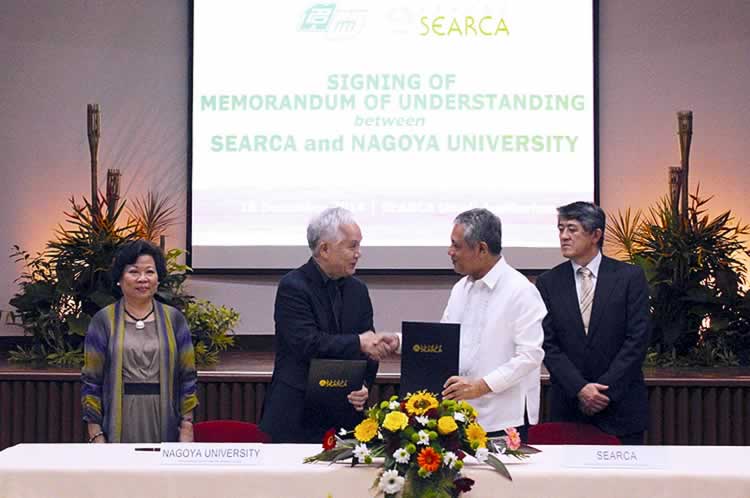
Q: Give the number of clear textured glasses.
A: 0